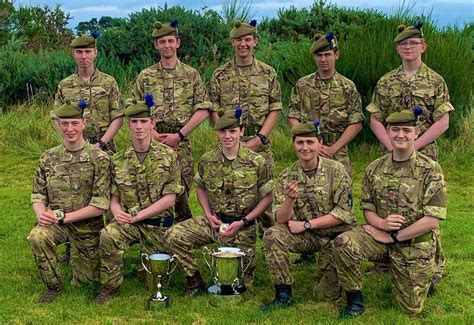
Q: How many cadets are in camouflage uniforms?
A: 10